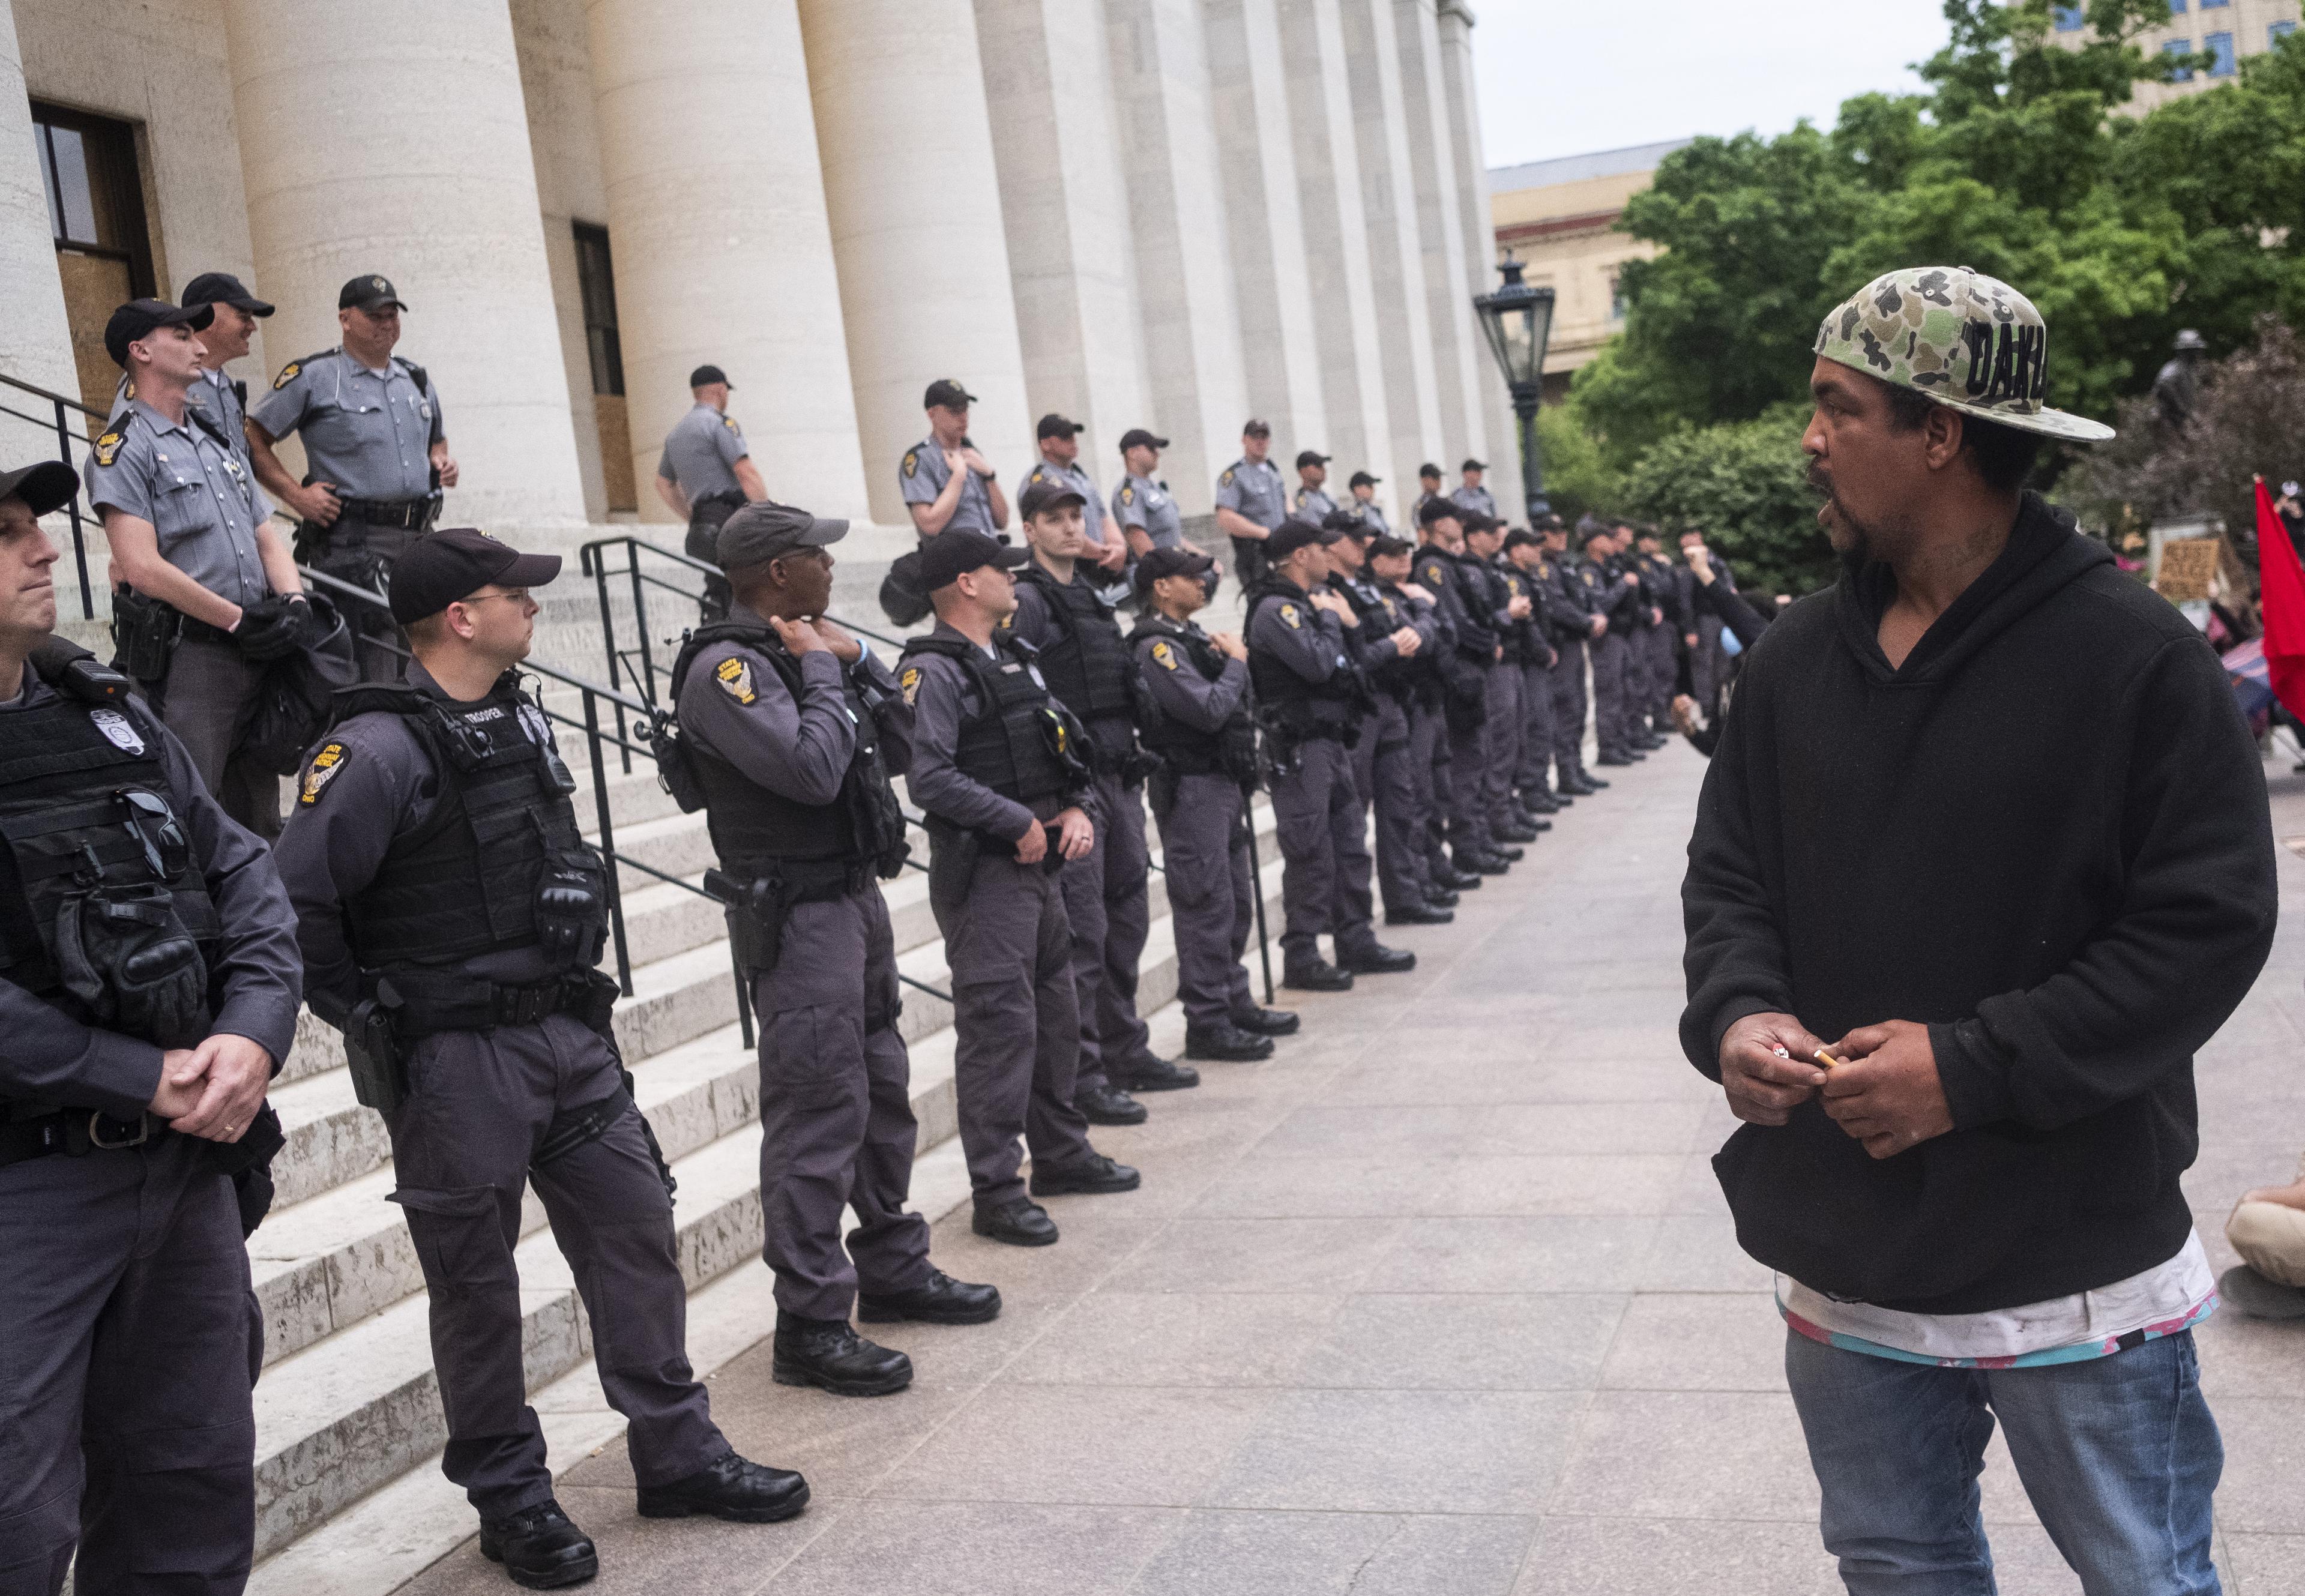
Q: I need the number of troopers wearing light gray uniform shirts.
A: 12